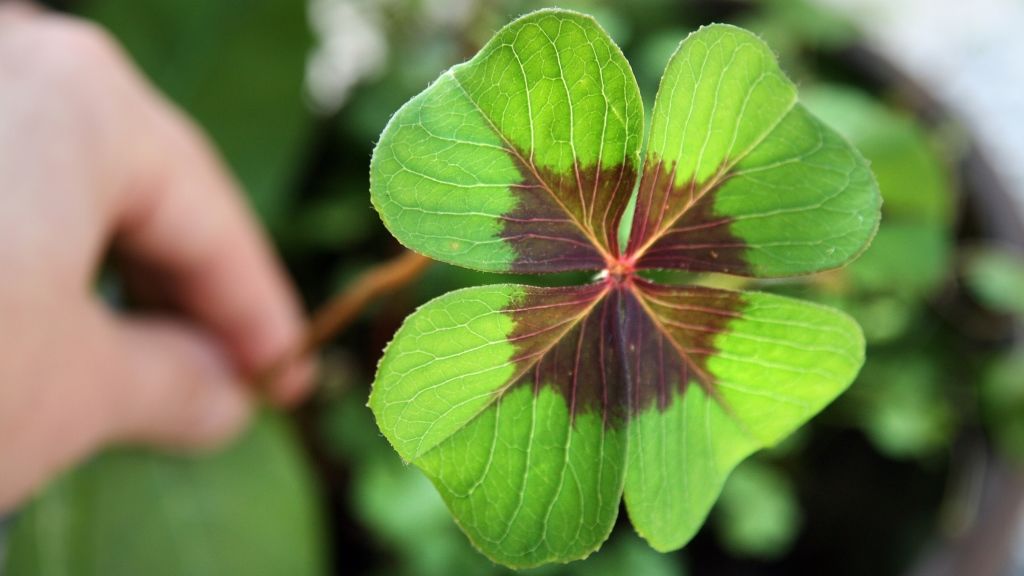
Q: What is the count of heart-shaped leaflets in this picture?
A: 4